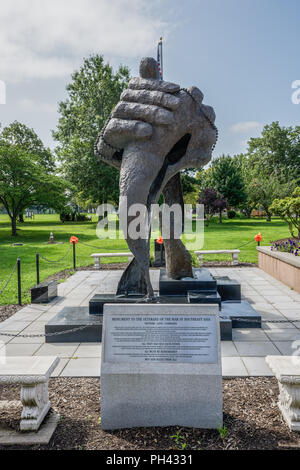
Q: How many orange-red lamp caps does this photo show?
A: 3